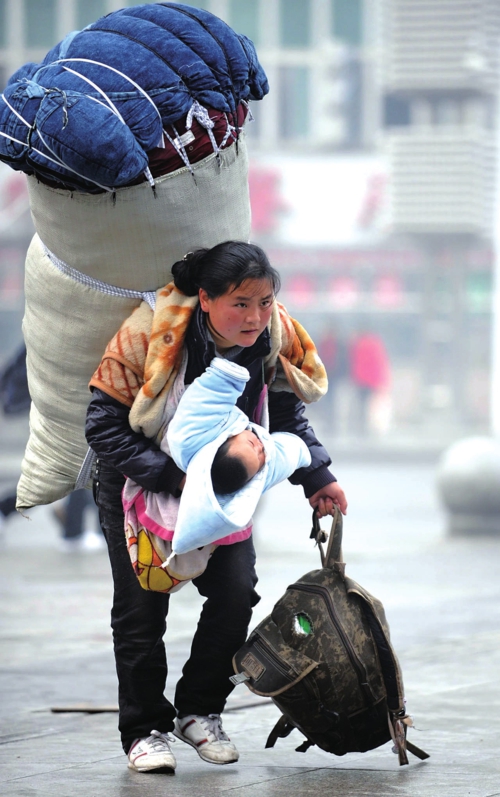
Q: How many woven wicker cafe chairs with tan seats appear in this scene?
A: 0